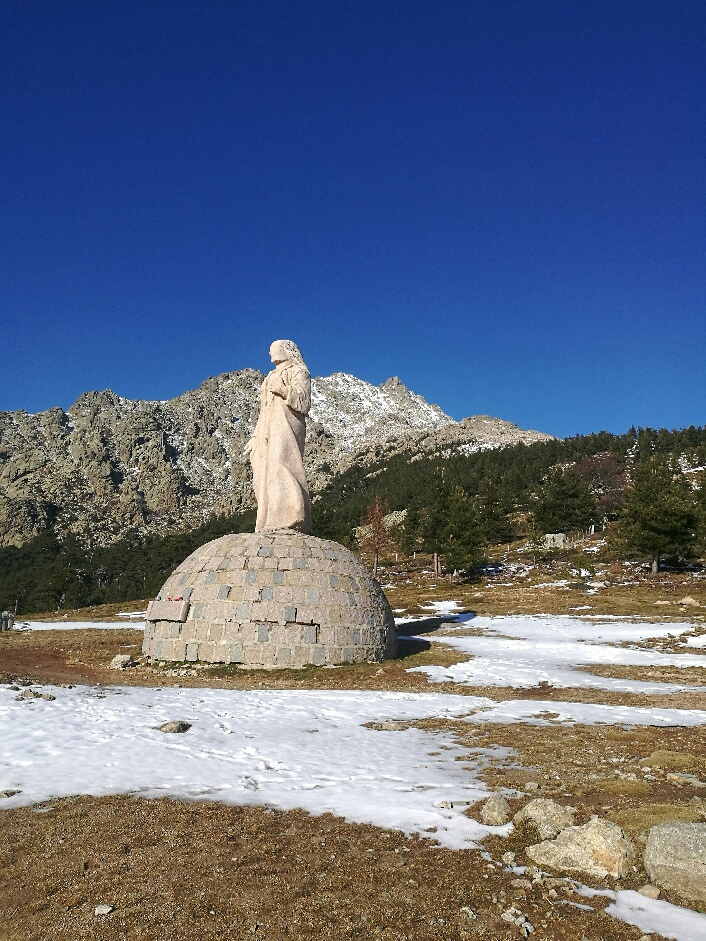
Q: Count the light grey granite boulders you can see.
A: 4